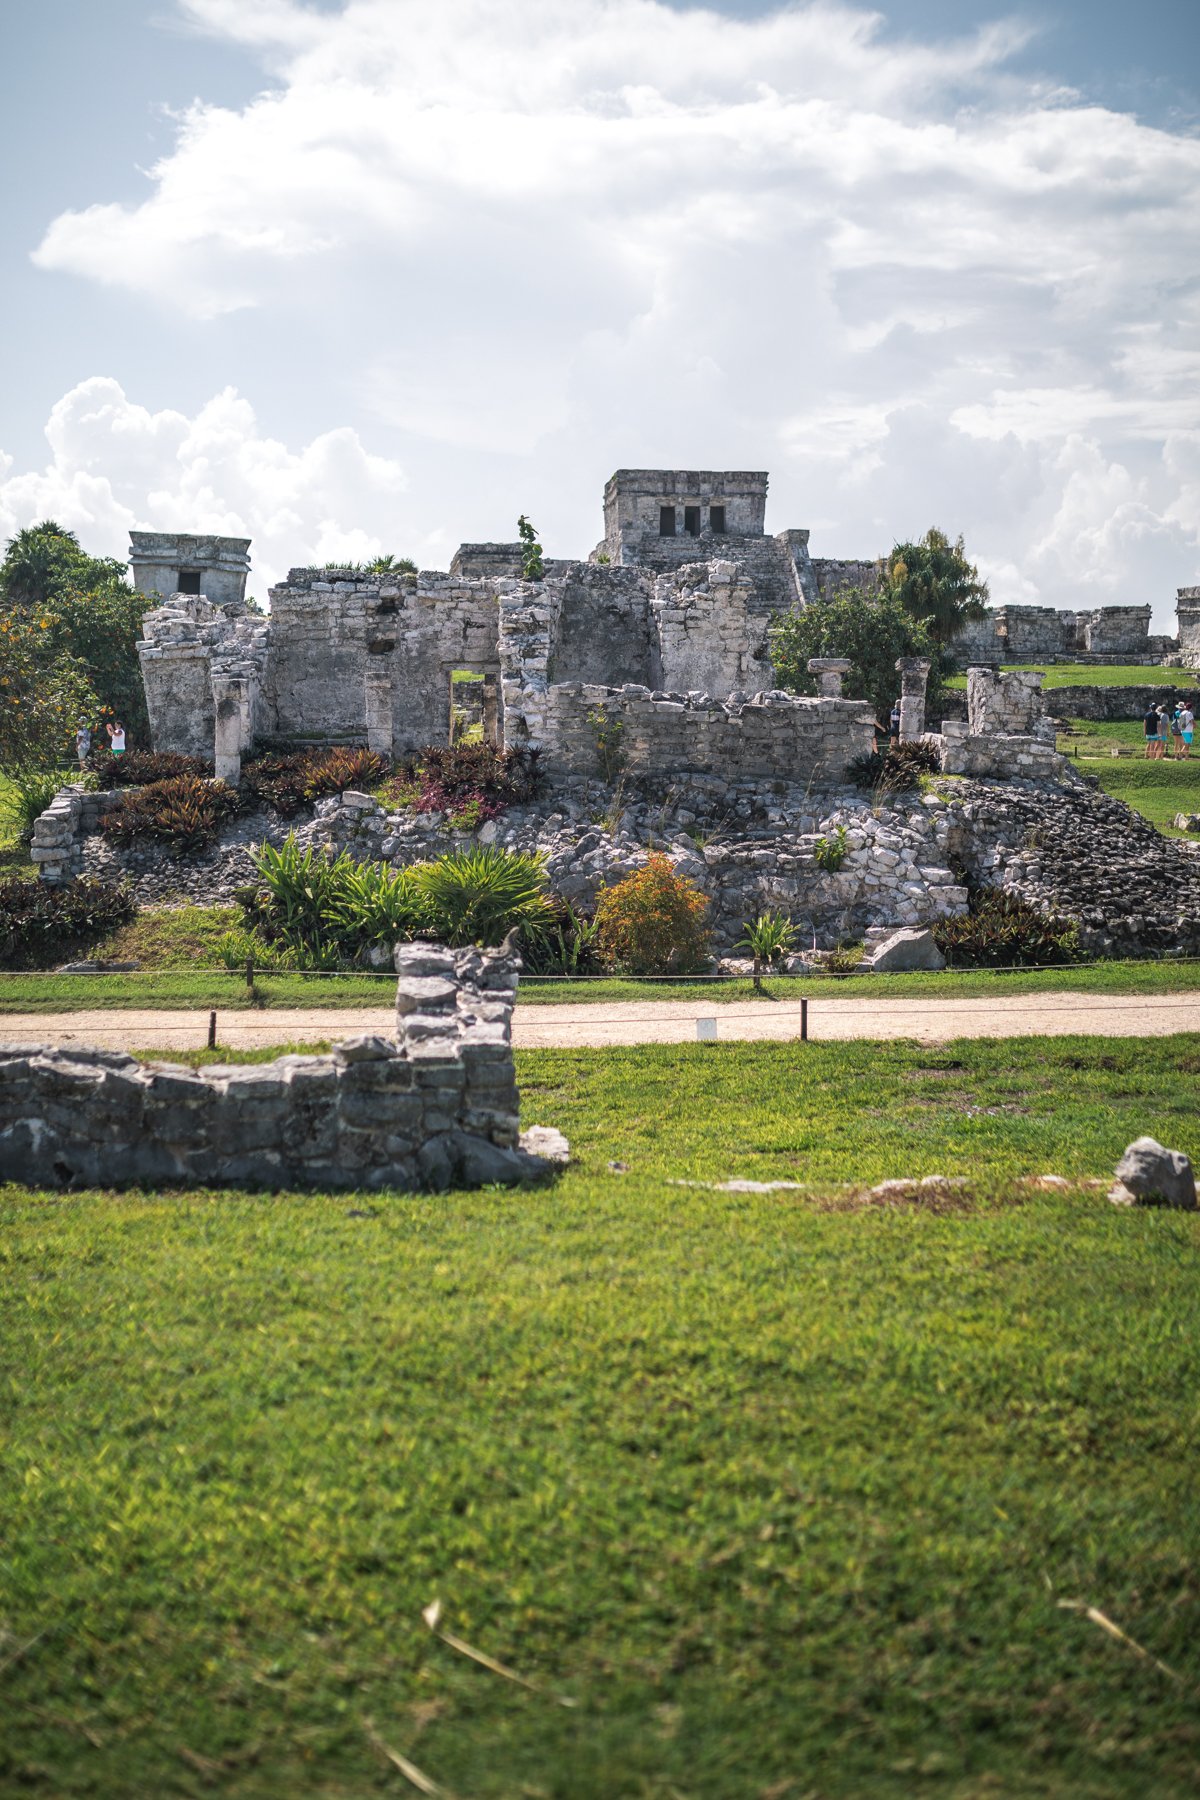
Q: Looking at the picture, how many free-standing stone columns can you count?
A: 4